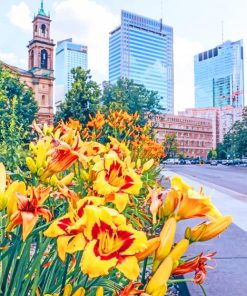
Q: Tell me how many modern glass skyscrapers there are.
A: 3